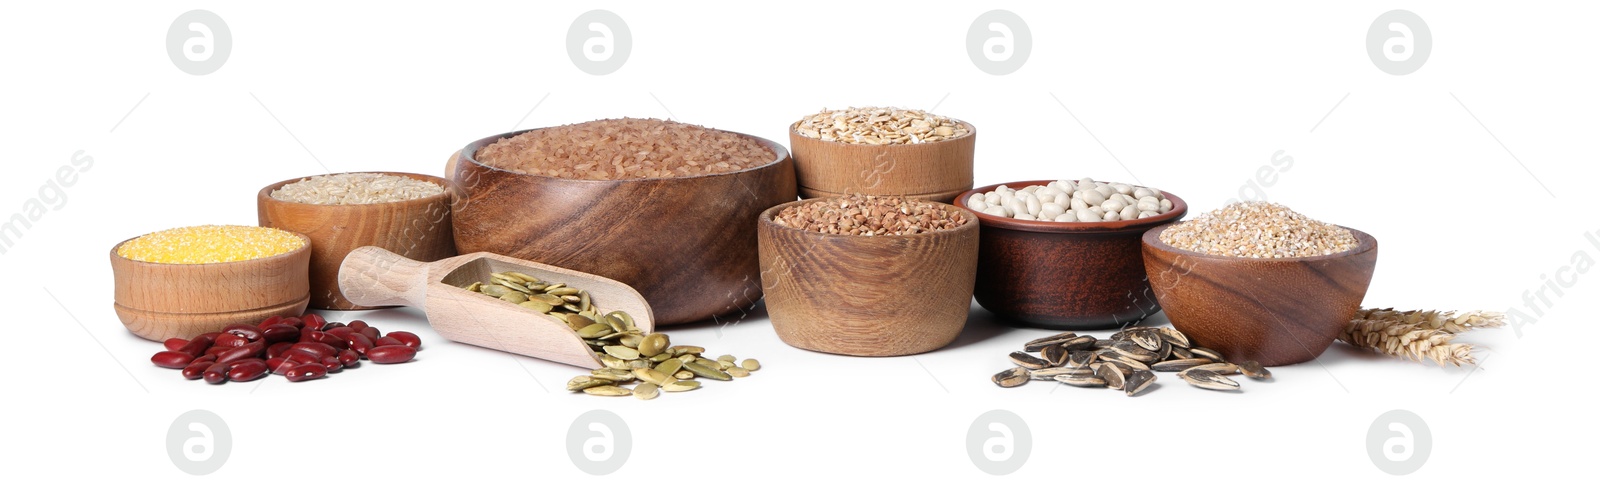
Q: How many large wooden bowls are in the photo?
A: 1